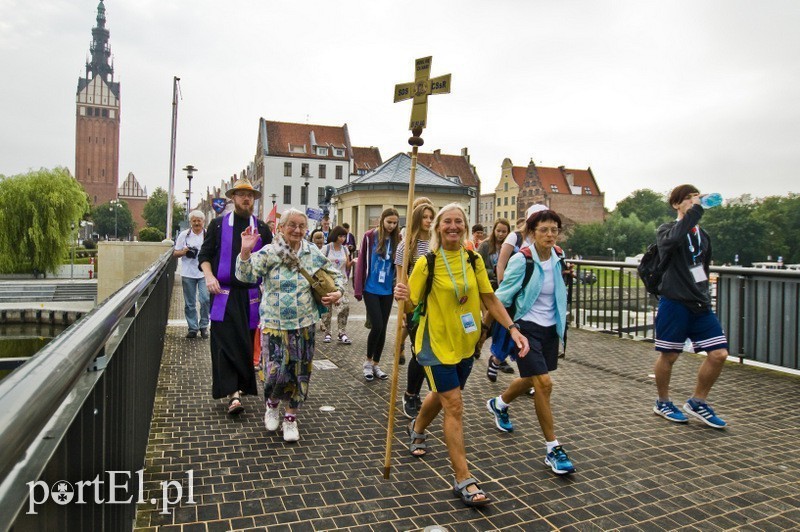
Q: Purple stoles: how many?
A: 1